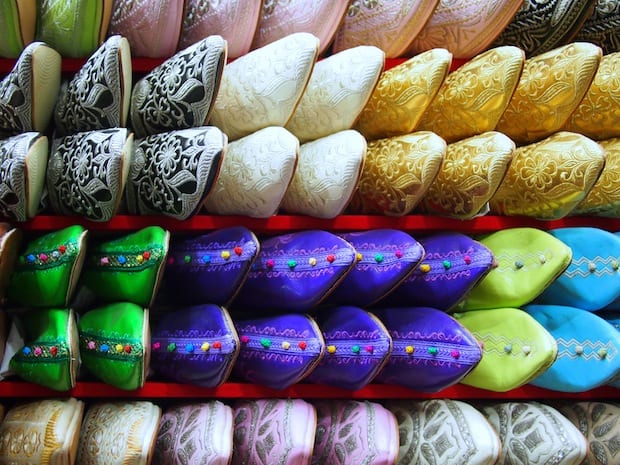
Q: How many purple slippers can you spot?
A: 8